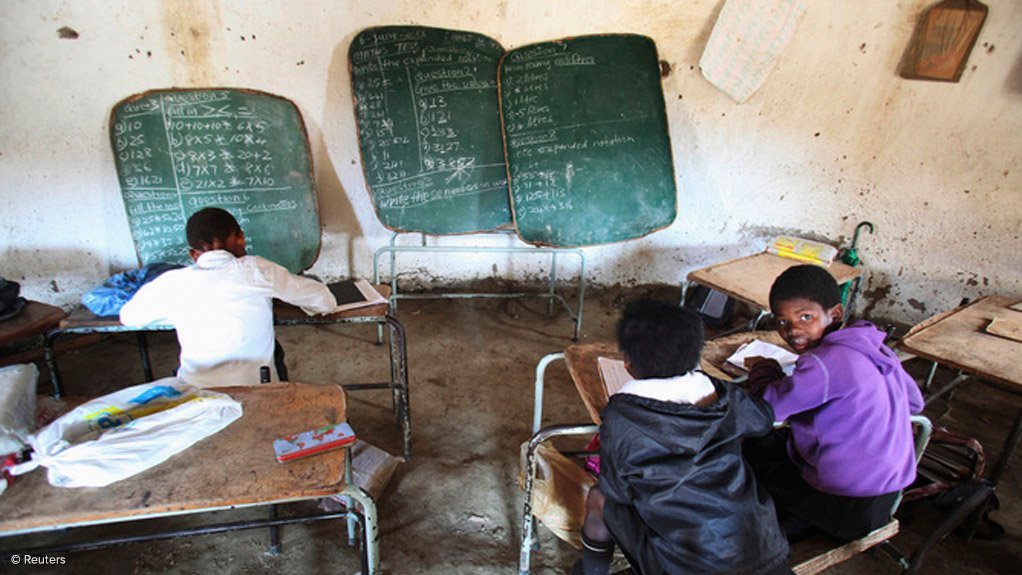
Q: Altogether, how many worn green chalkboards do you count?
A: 3